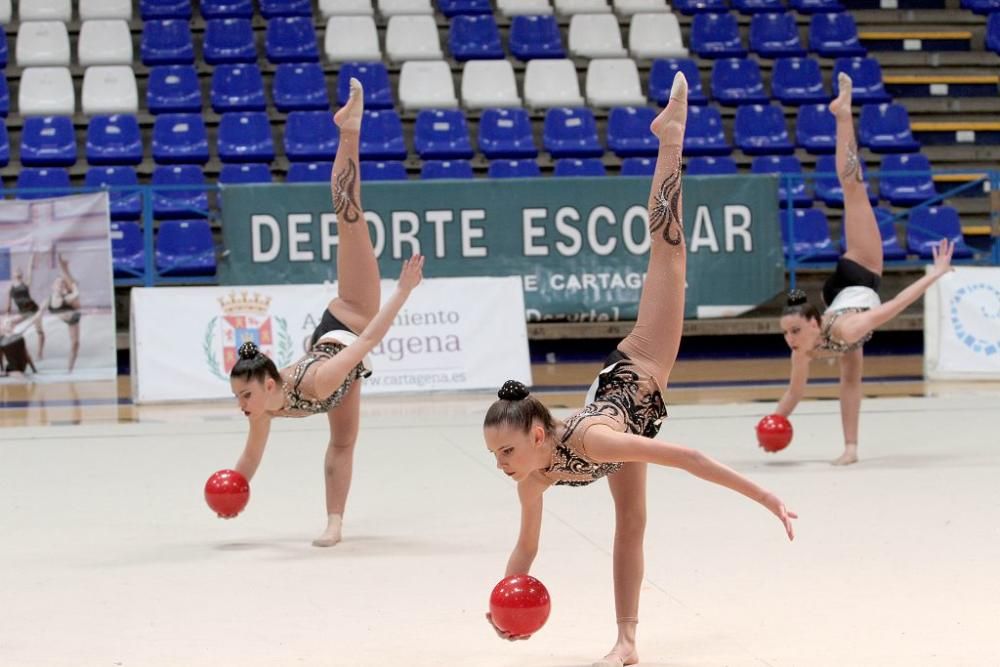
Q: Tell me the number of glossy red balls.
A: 3